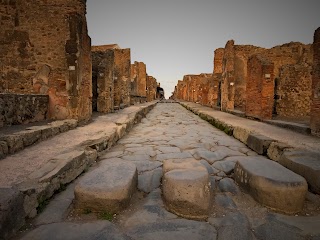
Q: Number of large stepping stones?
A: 3